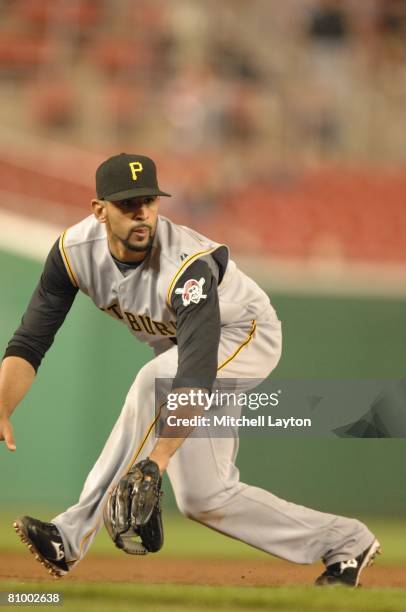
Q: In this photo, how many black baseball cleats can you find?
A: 2